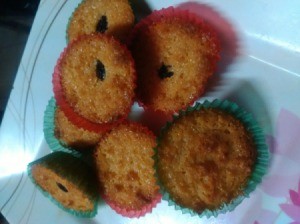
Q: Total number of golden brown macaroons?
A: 7